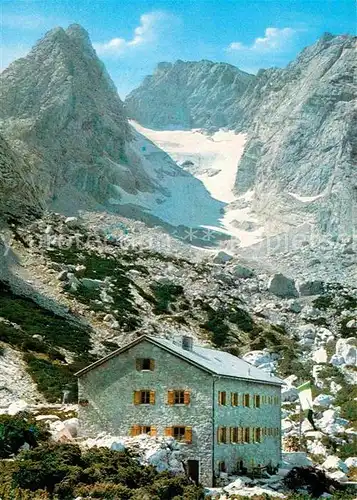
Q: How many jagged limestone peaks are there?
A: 3